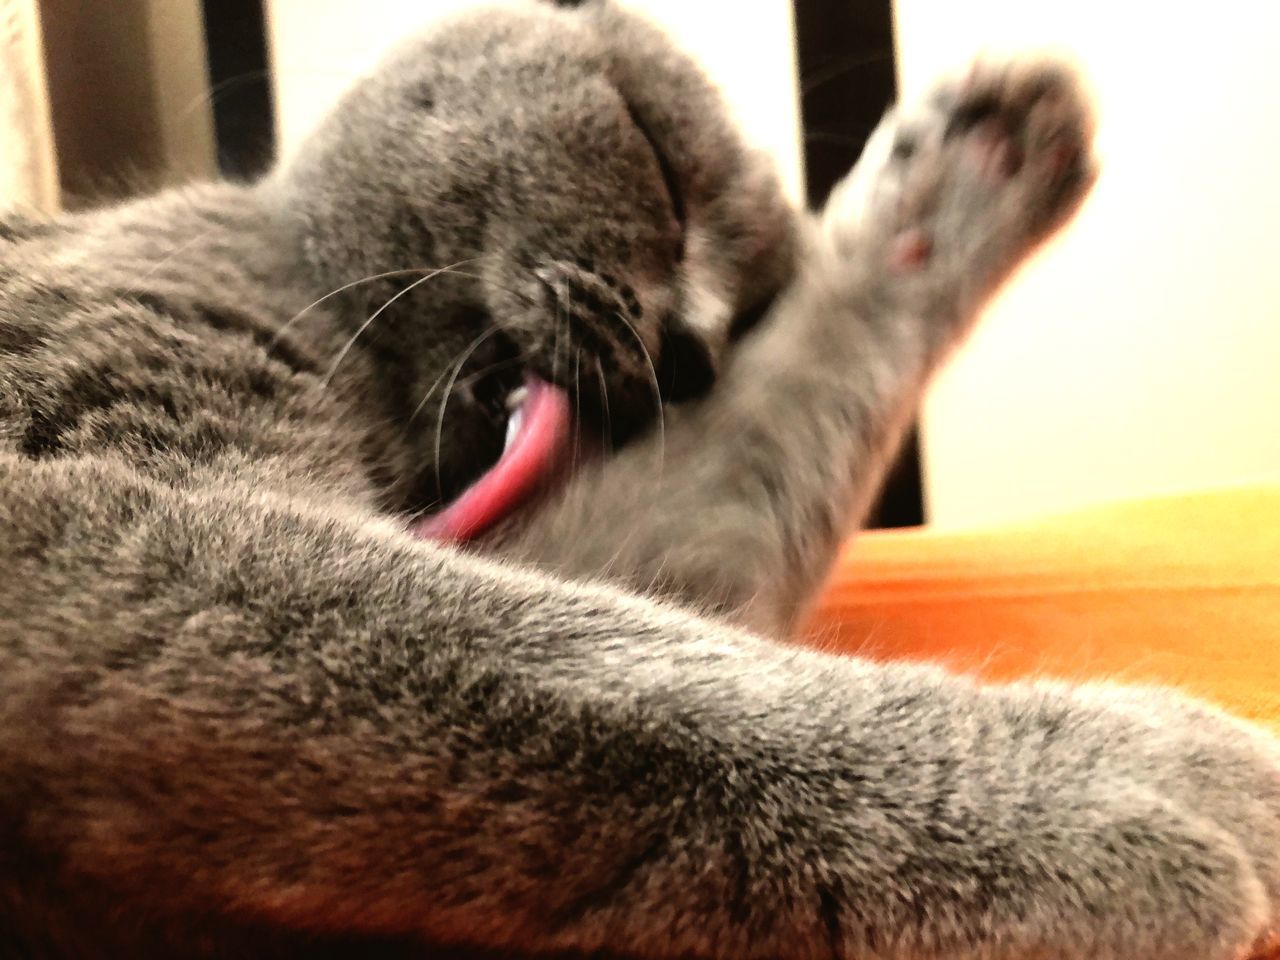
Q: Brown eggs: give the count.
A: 0